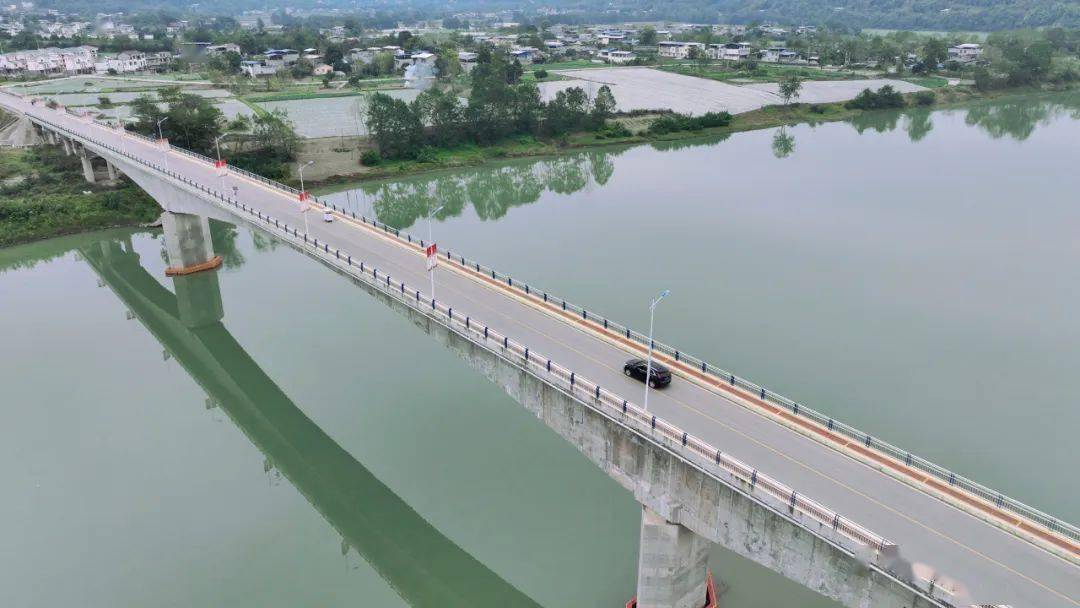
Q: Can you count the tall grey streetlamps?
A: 5